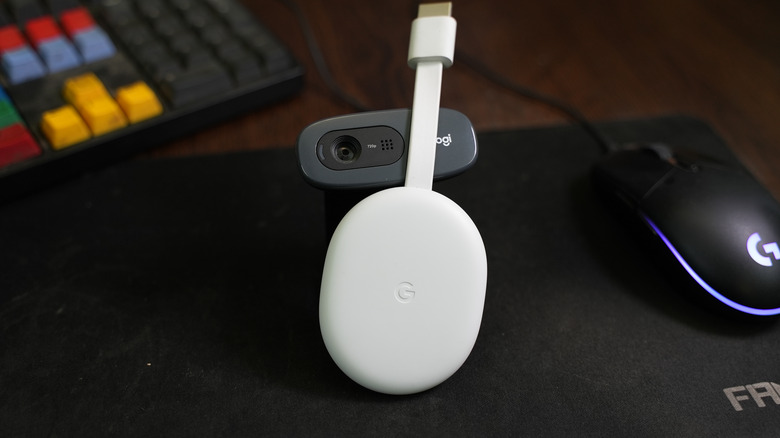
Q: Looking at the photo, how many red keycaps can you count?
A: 4